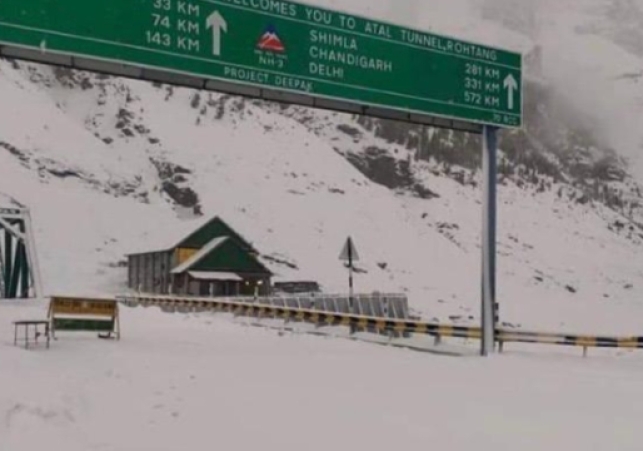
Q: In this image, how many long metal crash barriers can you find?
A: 1